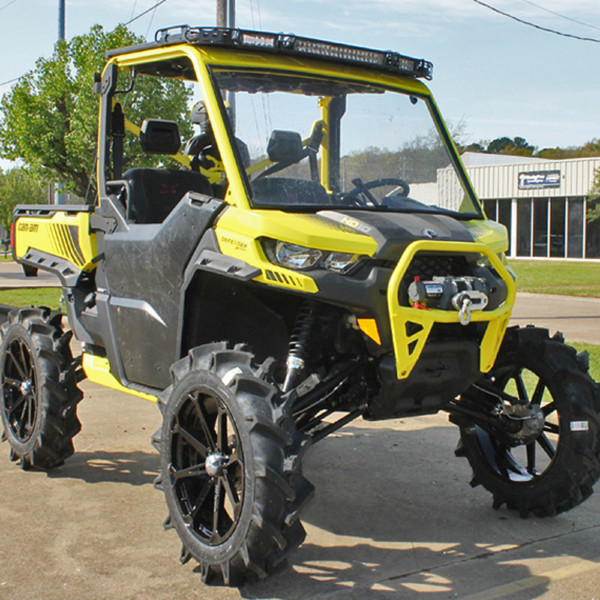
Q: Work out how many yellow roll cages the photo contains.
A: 1